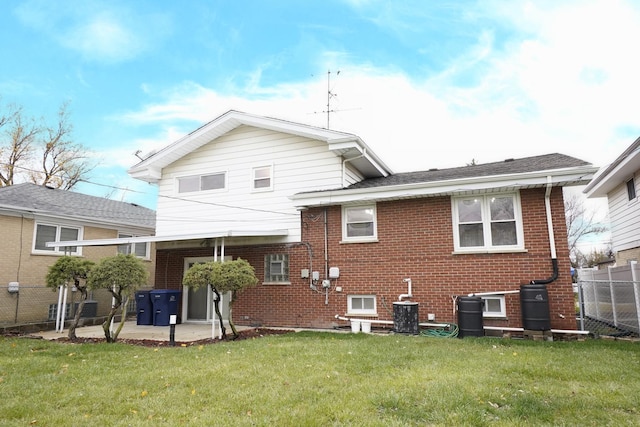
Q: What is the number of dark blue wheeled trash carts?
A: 2